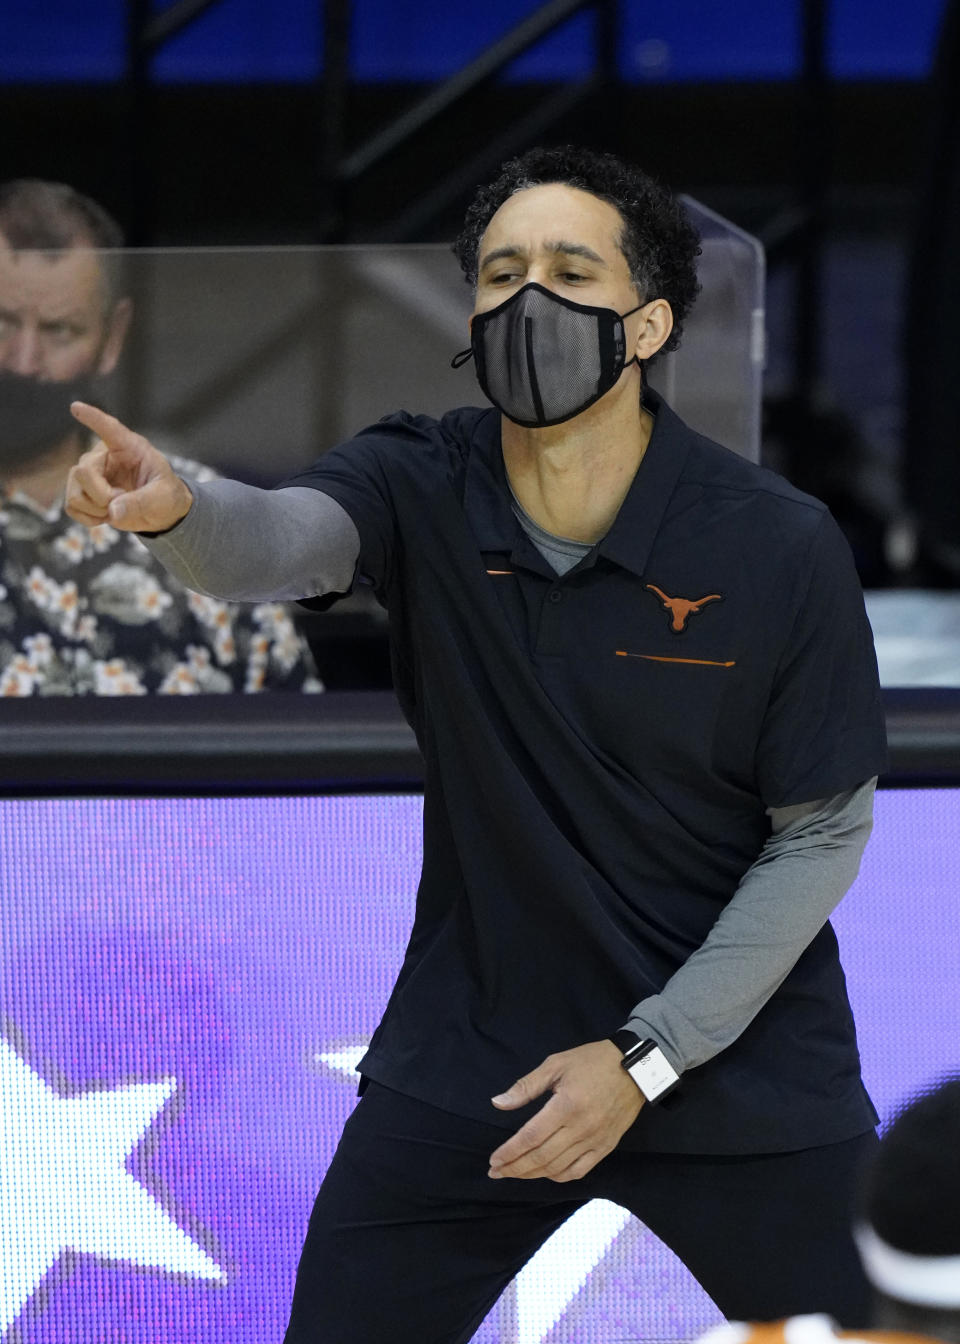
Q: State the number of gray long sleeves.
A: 2